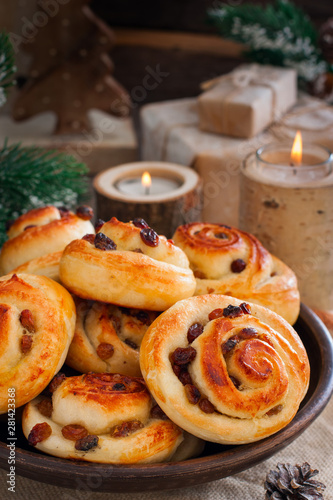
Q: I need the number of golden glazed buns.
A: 7